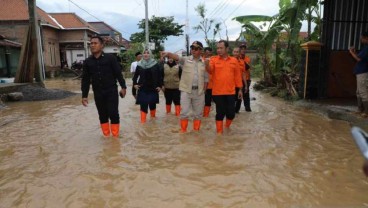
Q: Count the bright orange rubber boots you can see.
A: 11